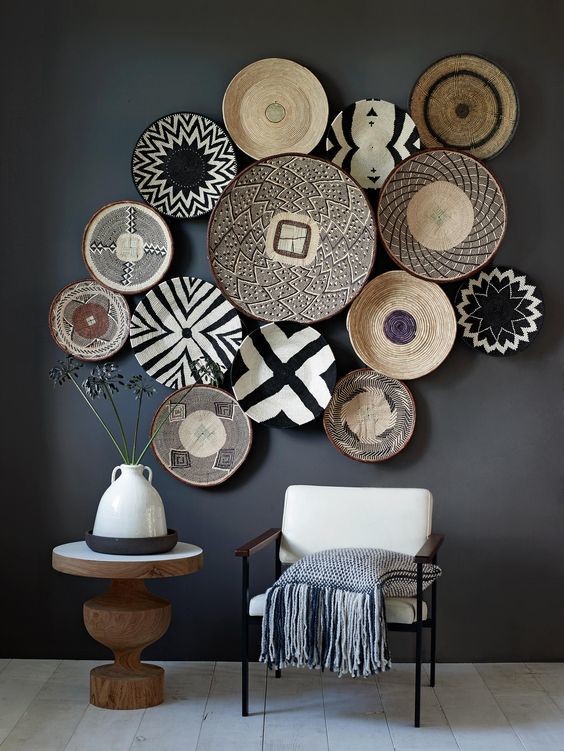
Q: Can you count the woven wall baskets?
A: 14